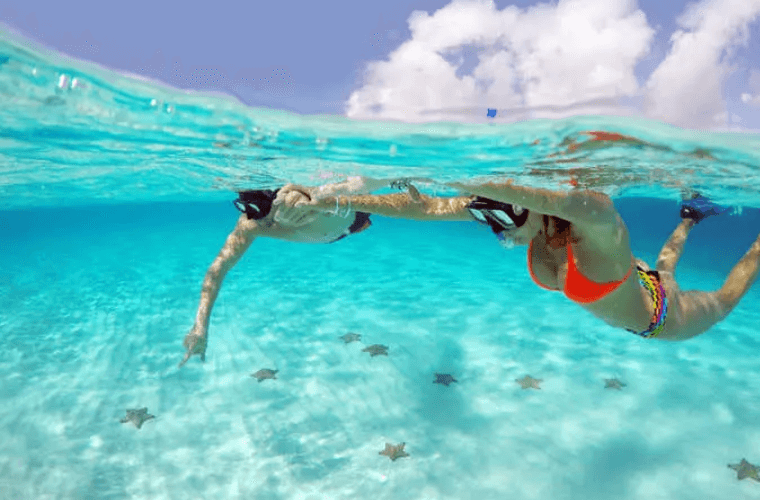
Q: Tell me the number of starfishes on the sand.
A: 9